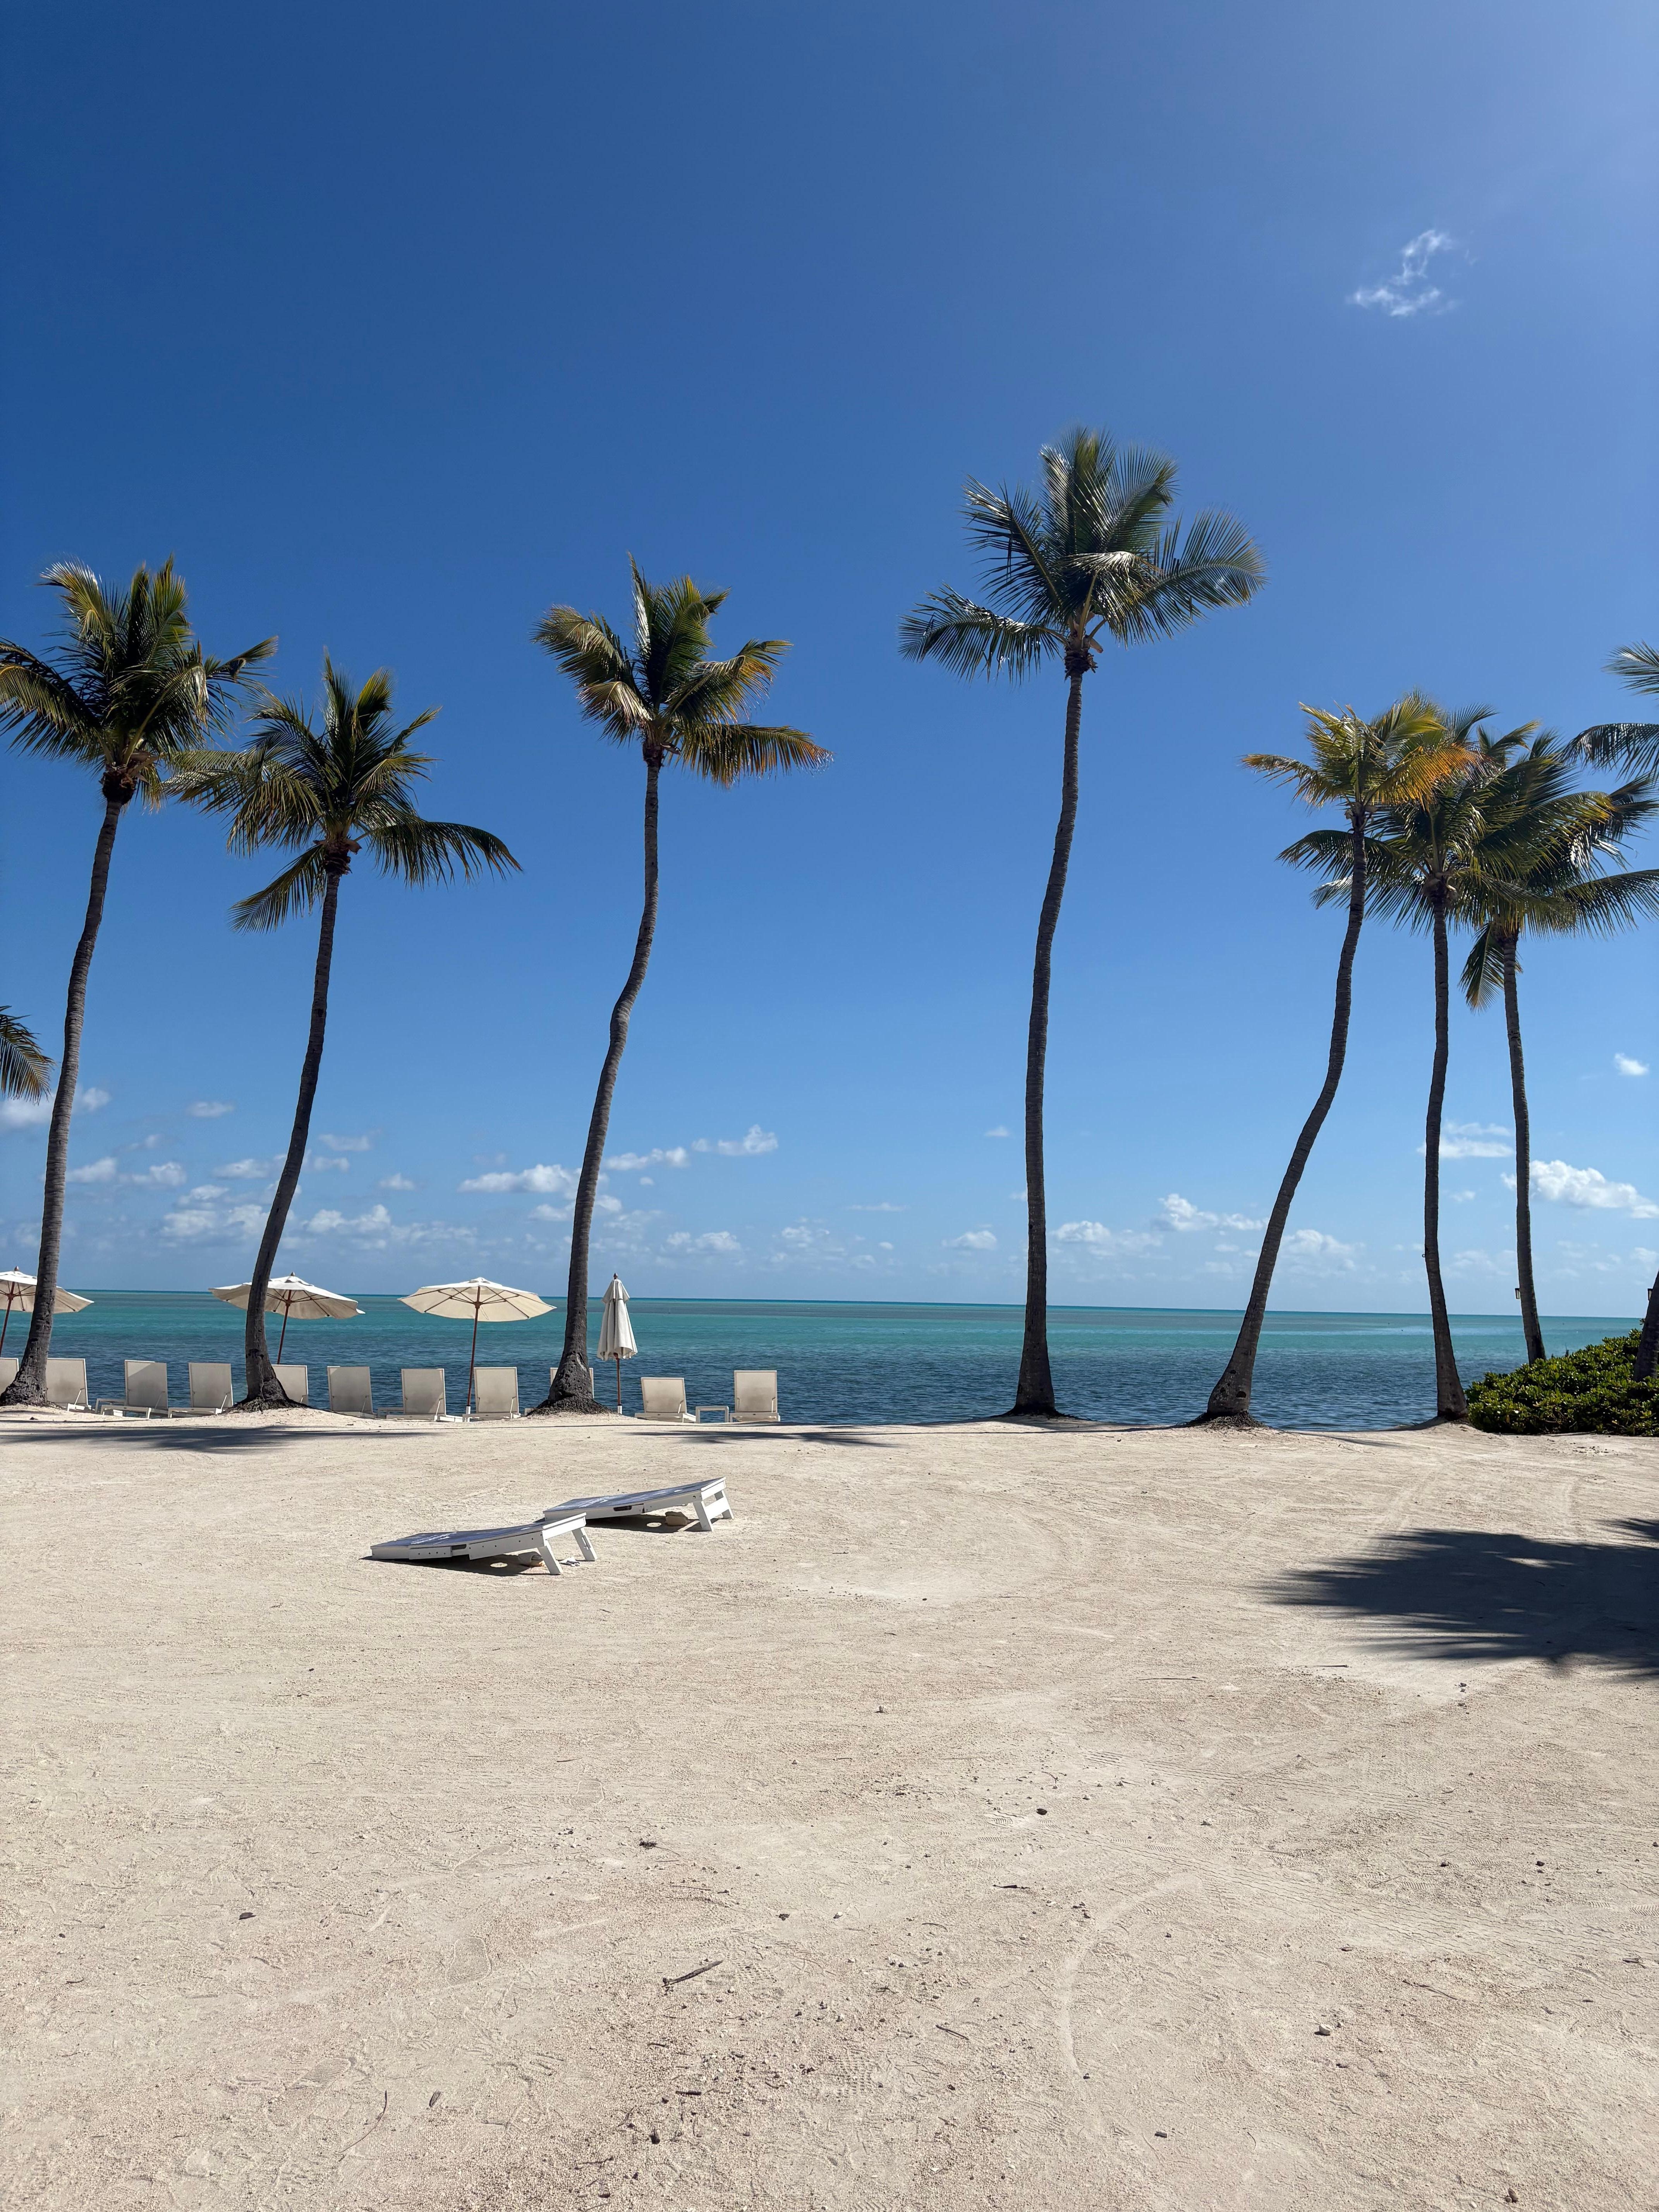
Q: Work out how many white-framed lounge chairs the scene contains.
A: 11